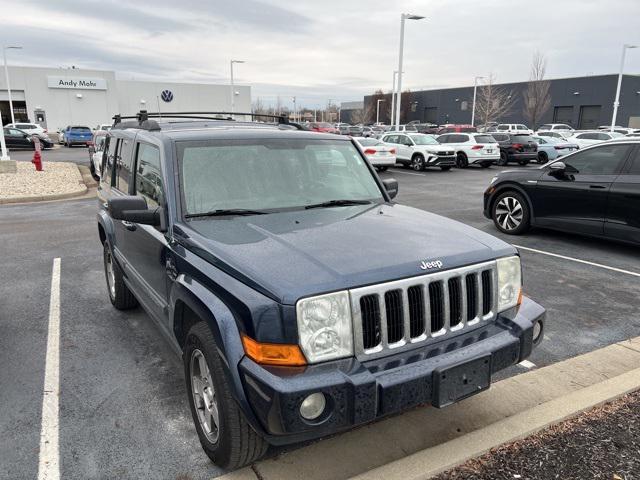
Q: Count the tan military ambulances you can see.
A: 0